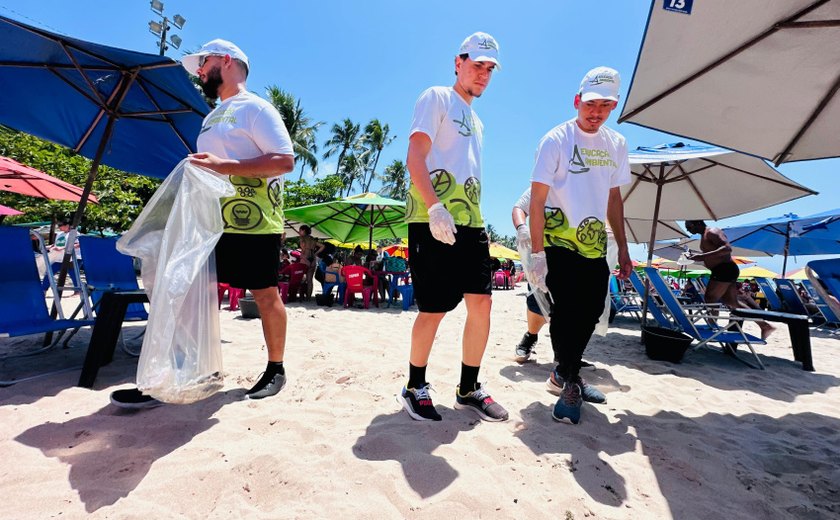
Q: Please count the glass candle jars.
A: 0